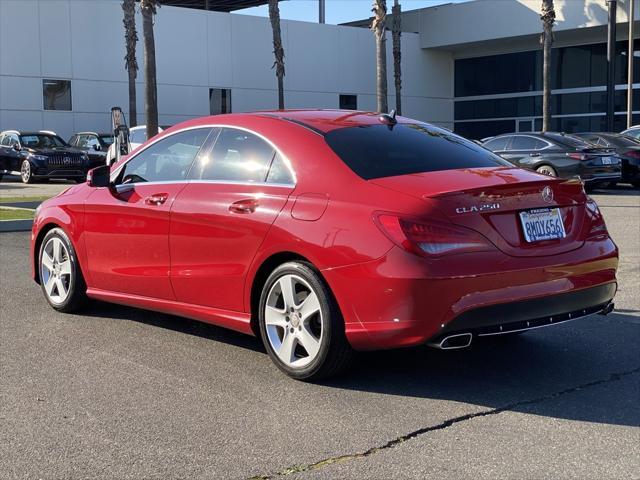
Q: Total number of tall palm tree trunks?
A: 6